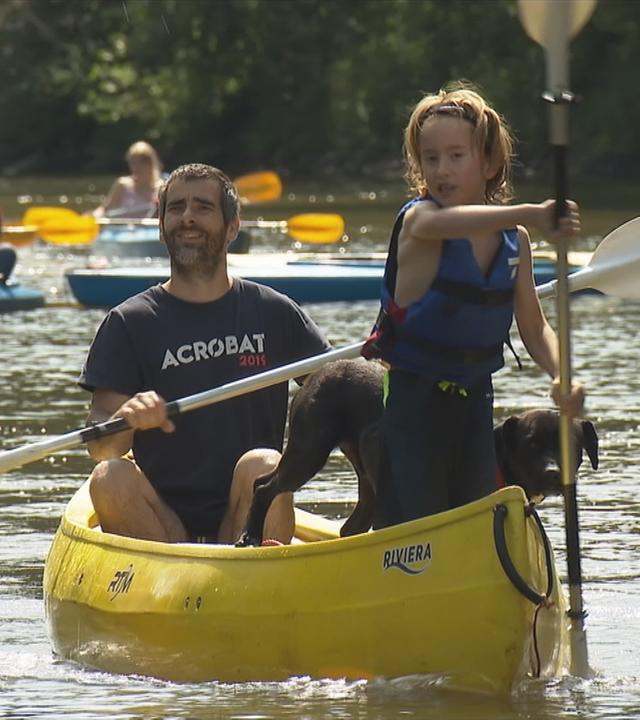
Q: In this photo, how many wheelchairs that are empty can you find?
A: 0